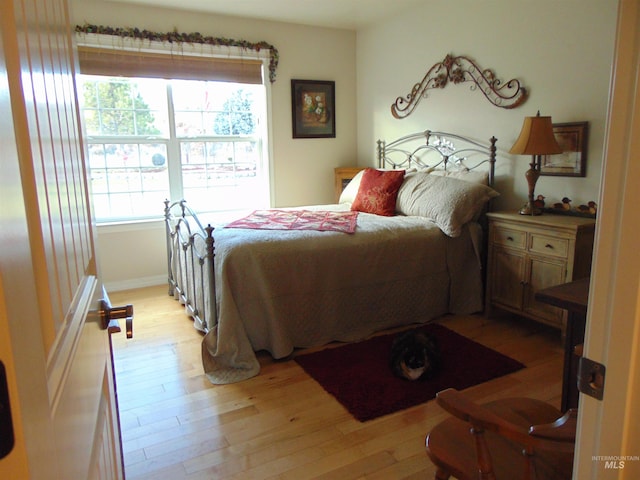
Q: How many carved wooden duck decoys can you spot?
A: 3